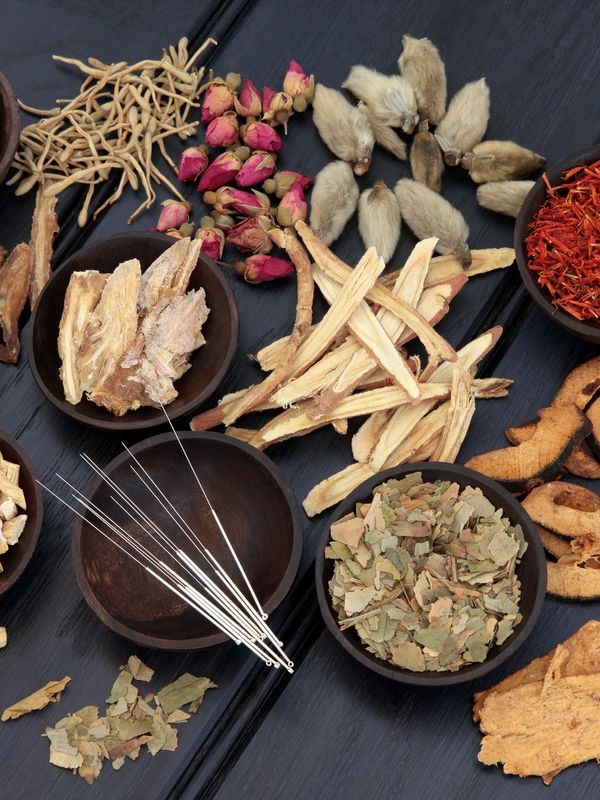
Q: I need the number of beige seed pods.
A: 11